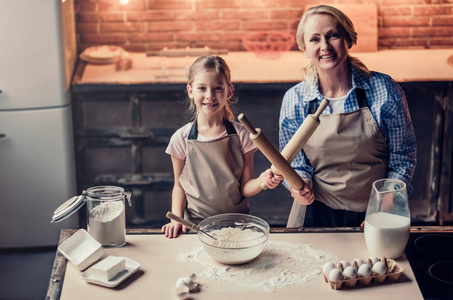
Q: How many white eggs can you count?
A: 8